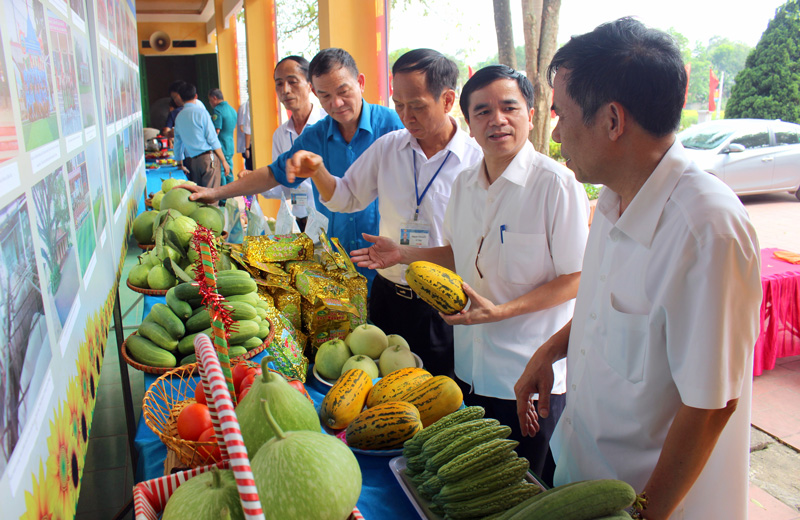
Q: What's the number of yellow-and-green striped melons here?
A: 5